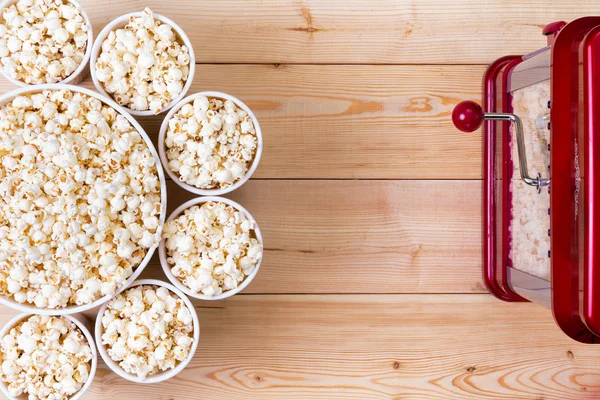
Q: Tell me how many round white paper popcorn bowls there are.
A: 7